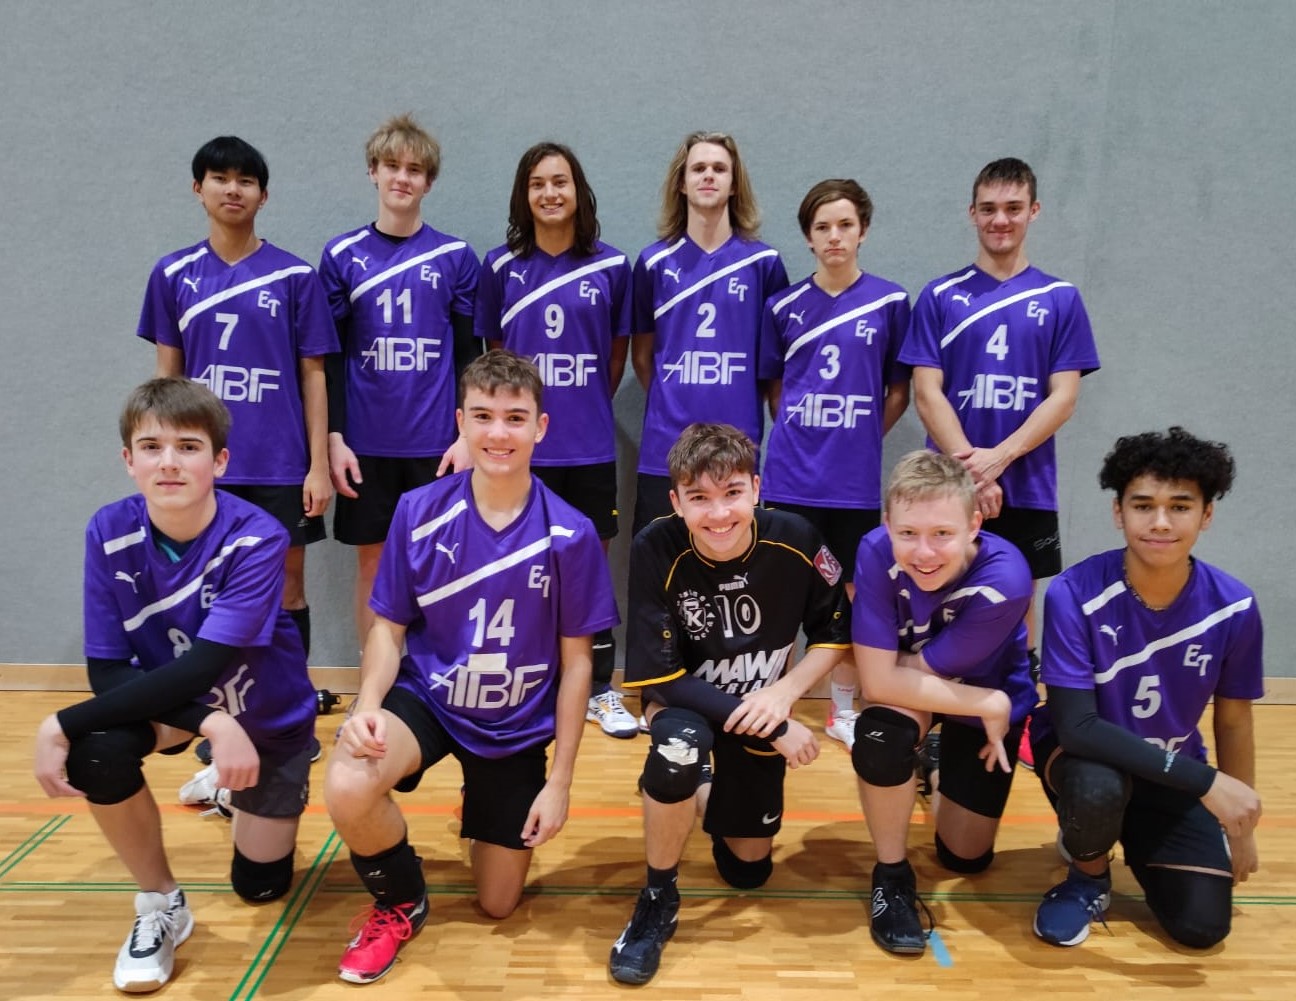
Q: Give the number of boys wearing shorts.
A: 11